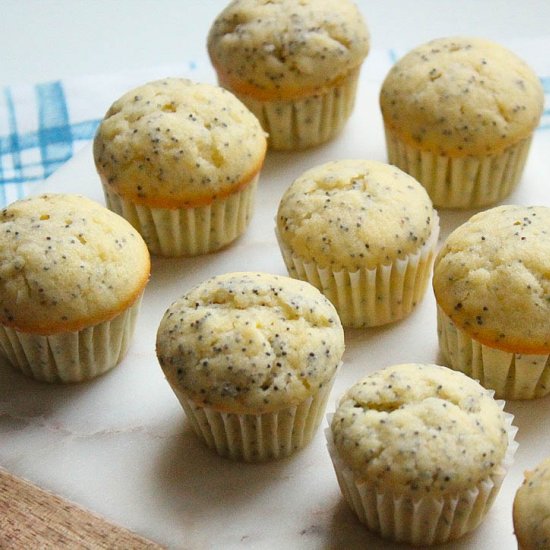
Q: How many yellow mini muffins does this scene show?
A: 9